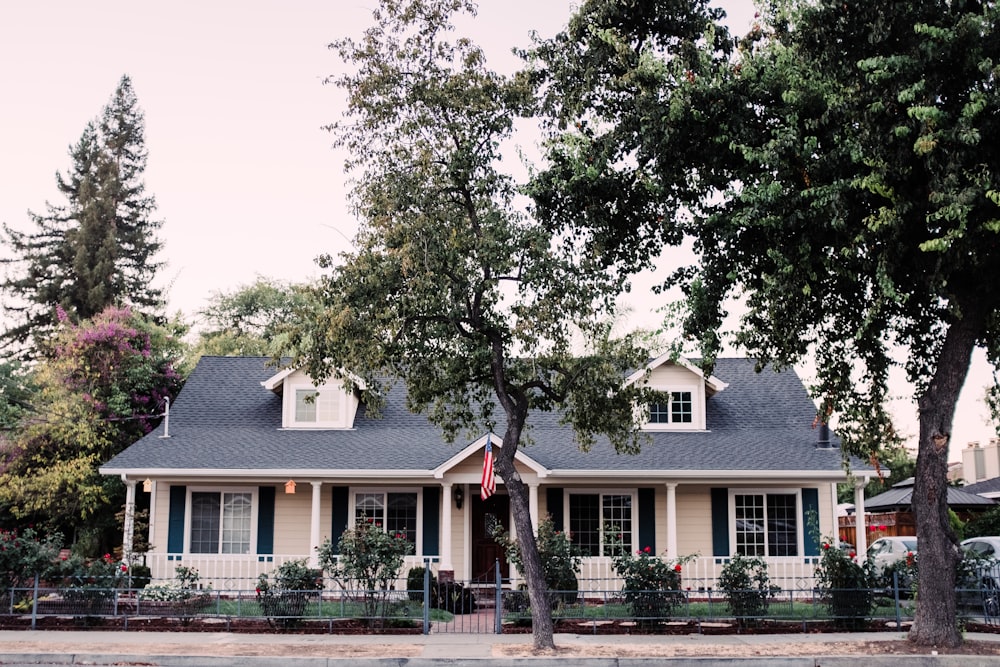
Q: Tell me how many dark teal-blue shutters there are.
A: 8